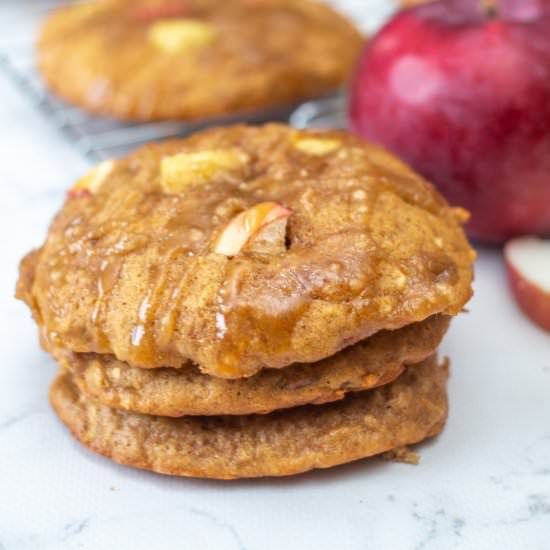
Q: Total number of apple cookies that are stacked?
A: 3